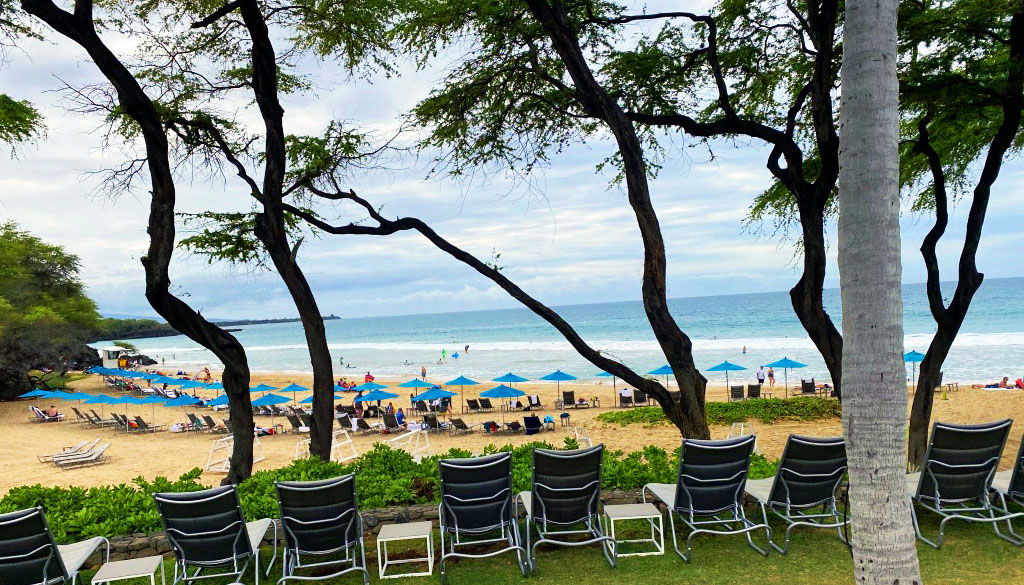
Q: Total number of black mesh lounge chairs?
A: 9